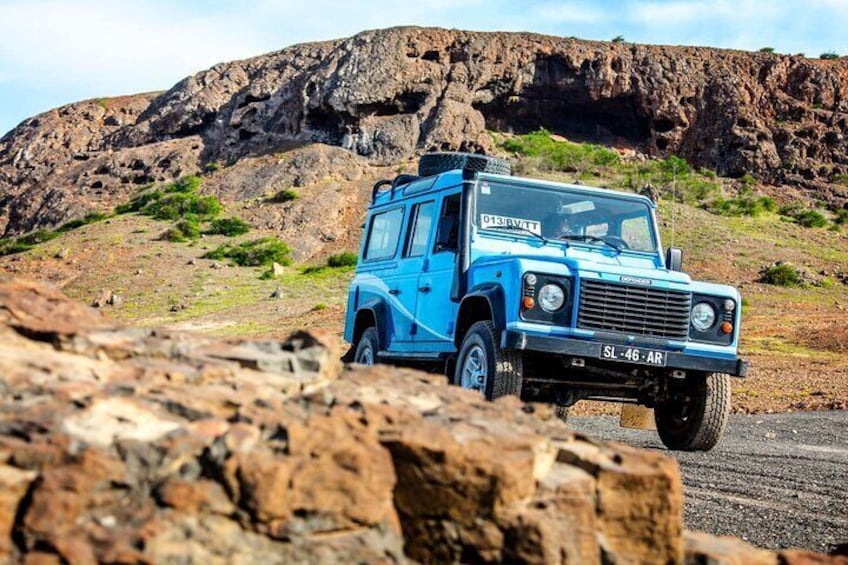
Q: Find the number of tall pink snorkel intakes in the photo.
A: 0